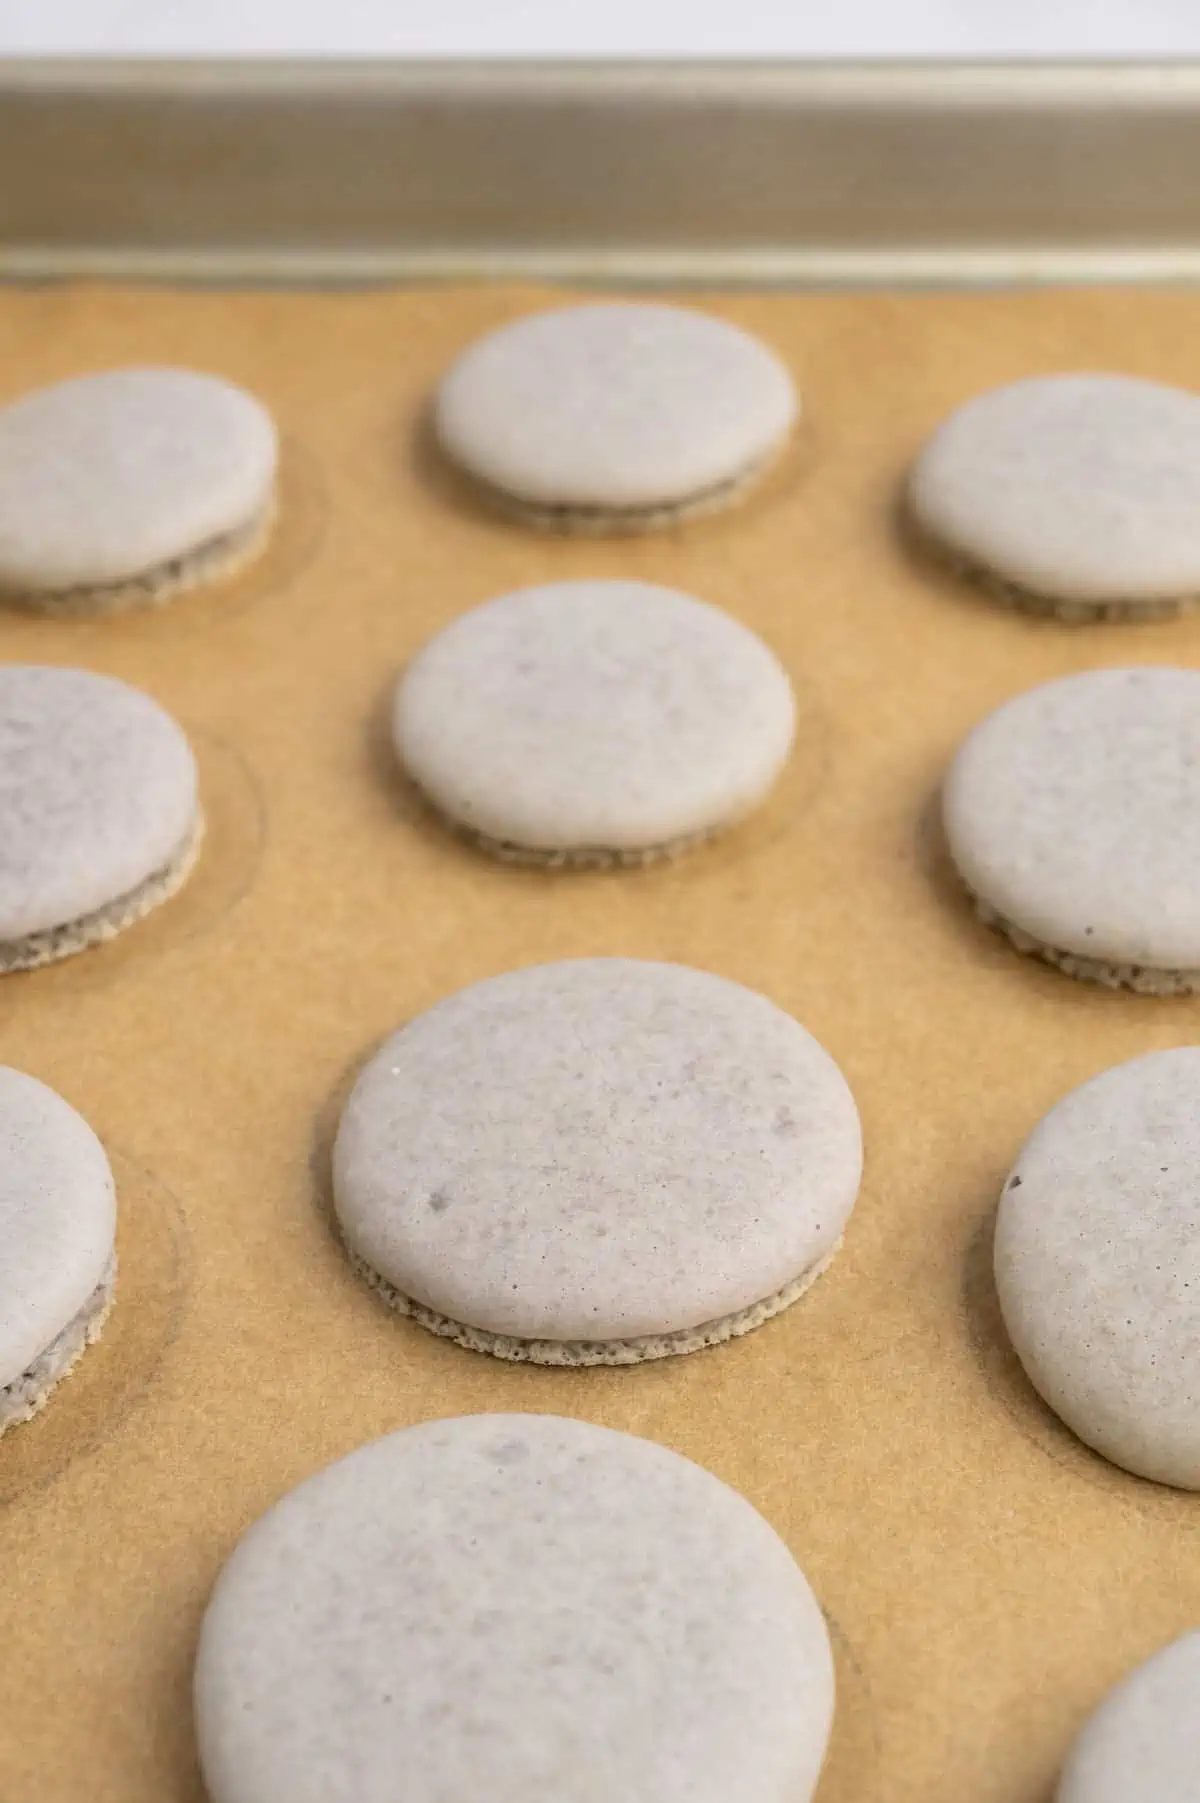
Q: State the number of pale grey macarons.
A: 11